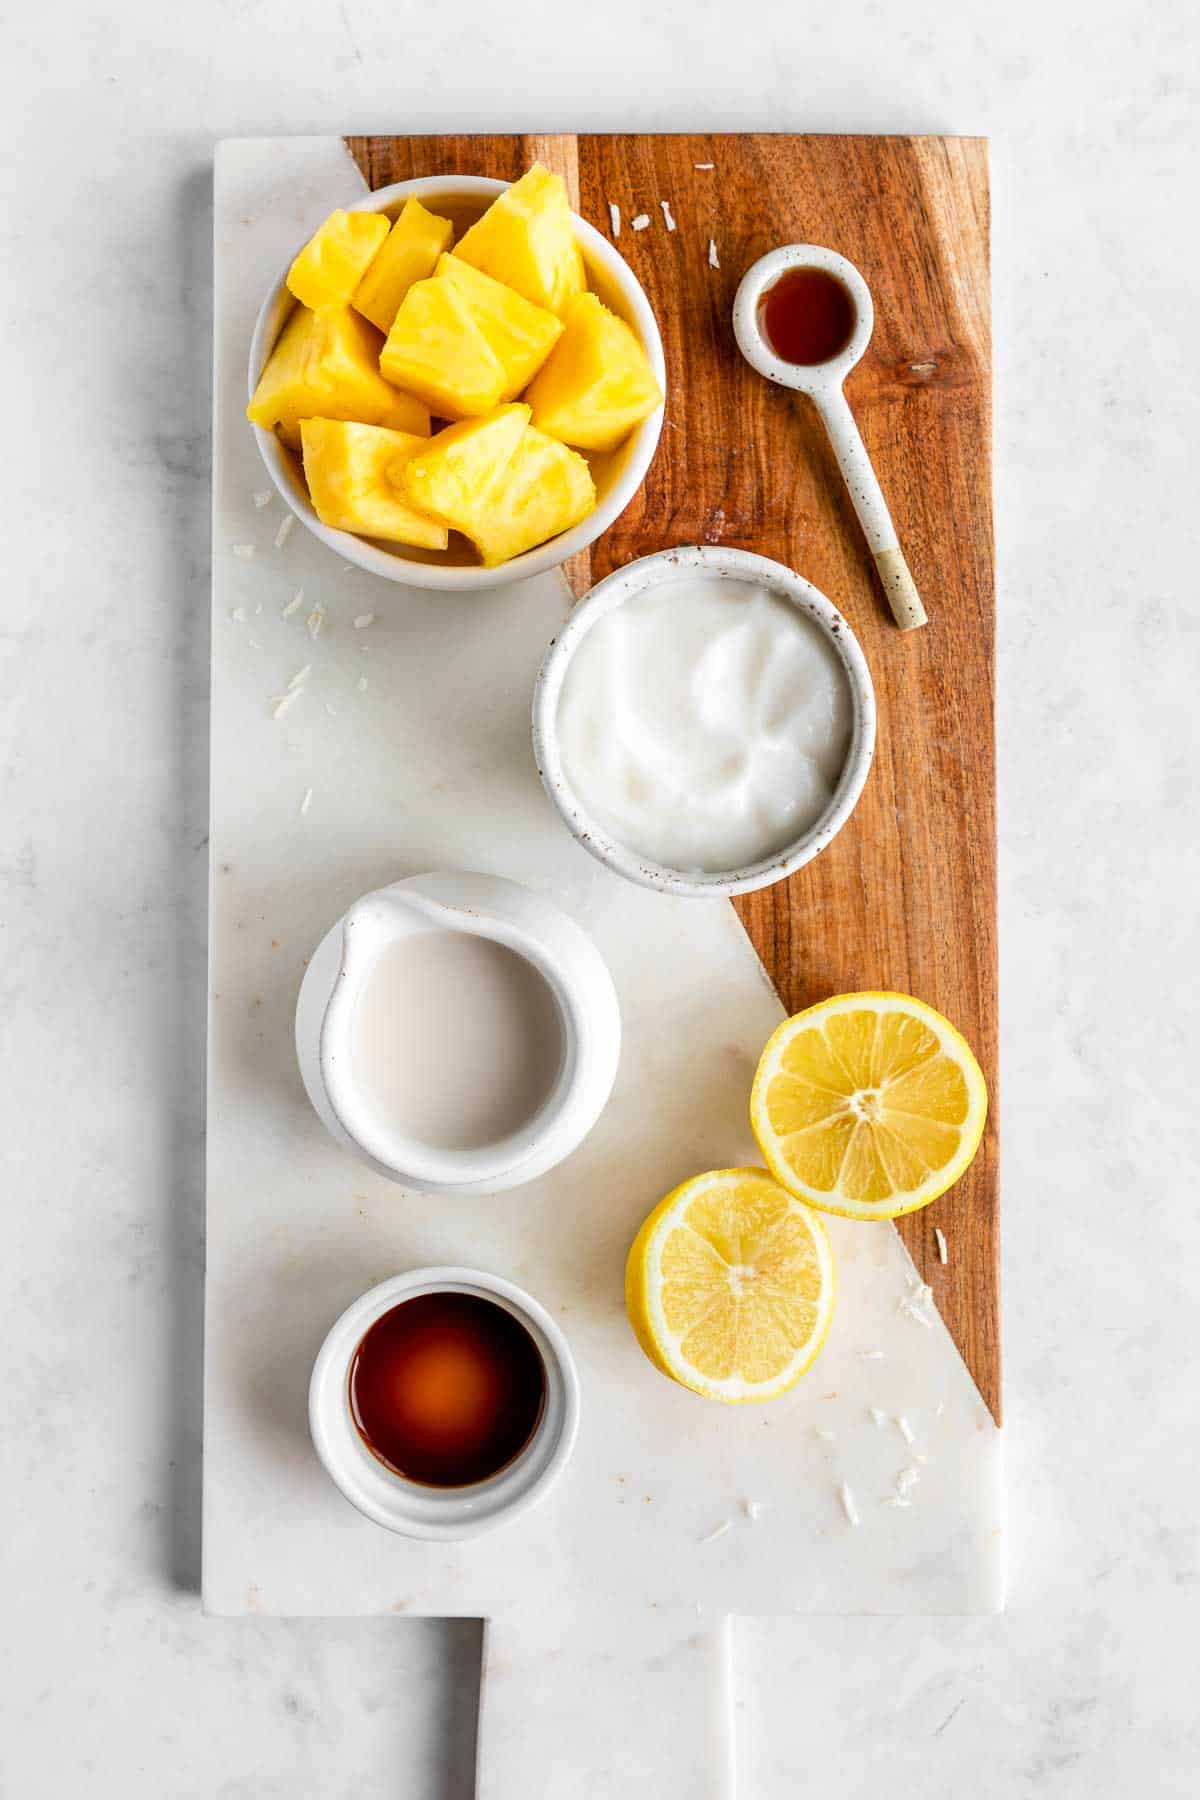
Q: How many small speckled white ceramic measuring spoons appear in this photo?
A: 1